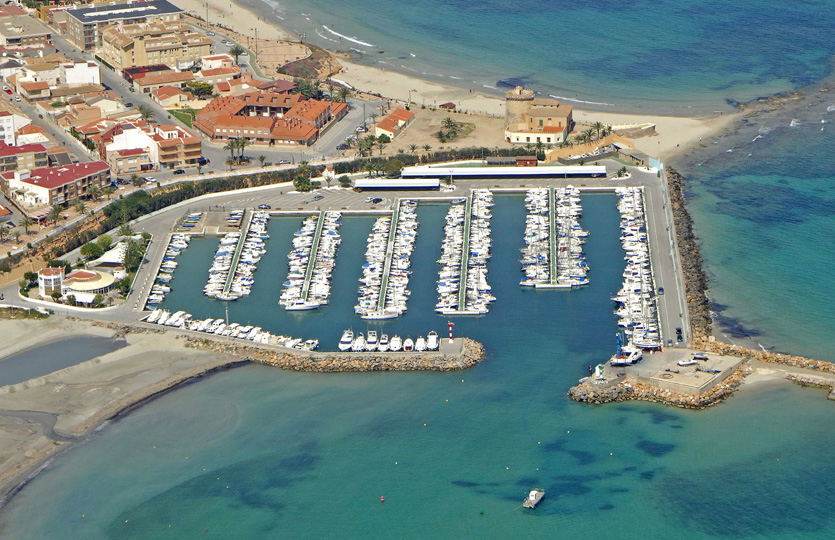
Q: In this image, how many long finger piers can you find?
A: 5